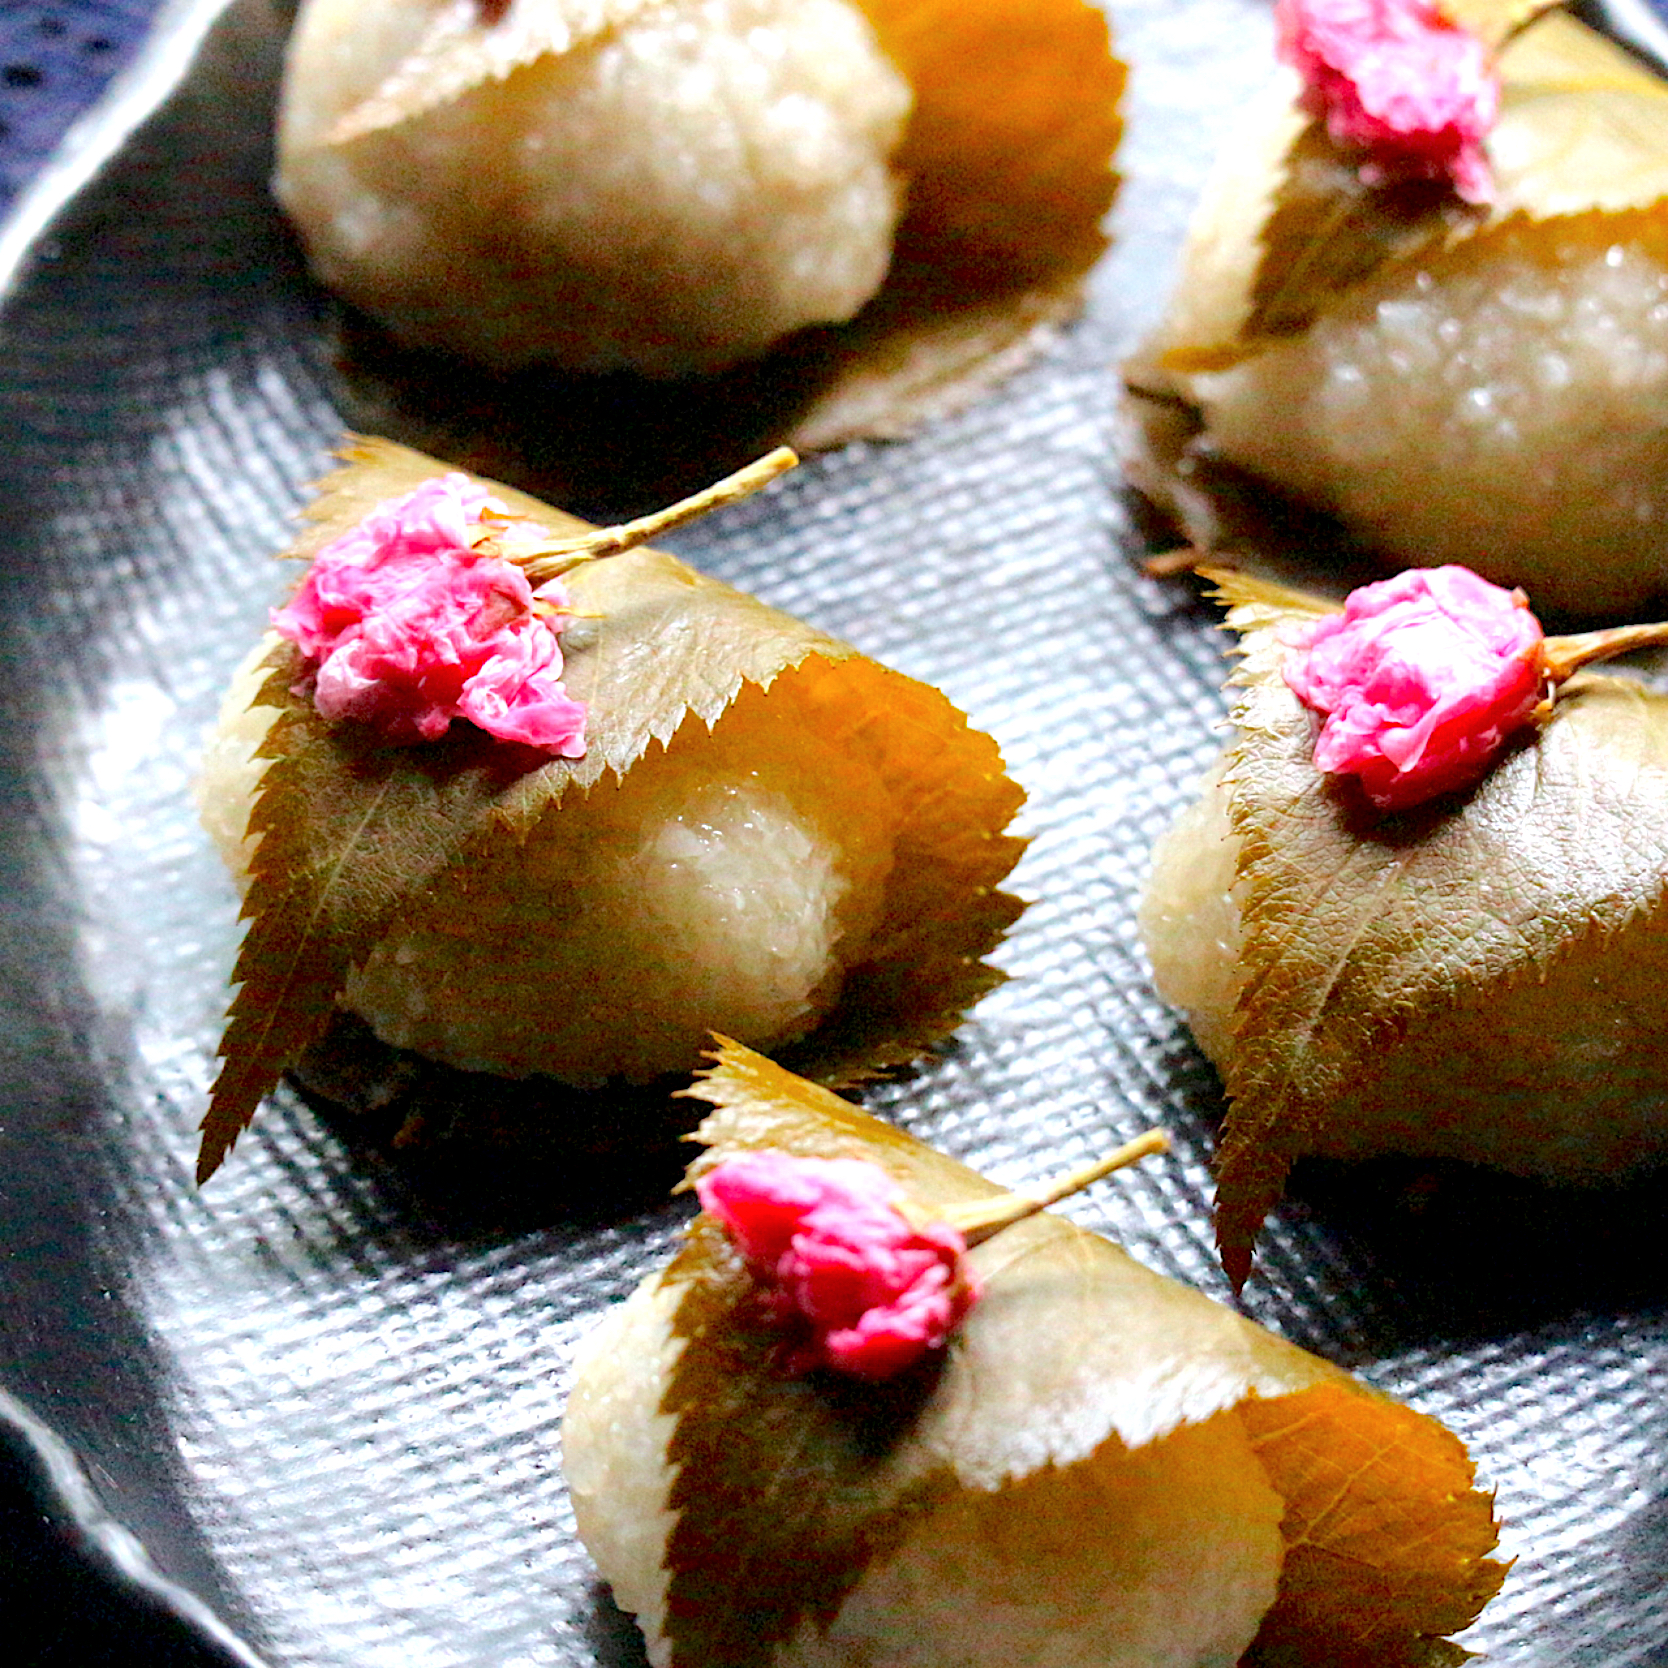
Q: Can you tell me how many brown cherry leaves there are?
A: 5